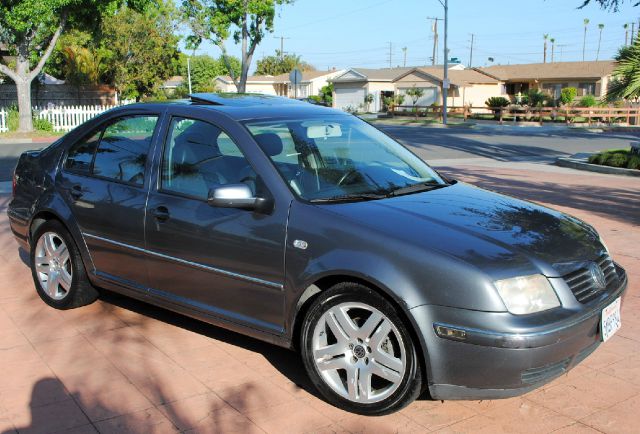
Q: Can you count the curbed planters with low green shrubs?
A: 1